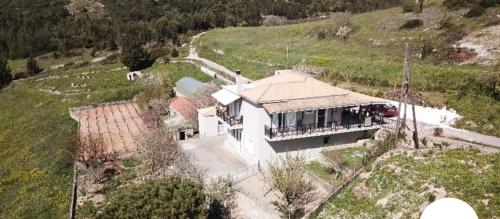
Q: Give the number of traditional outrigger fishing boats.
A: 0